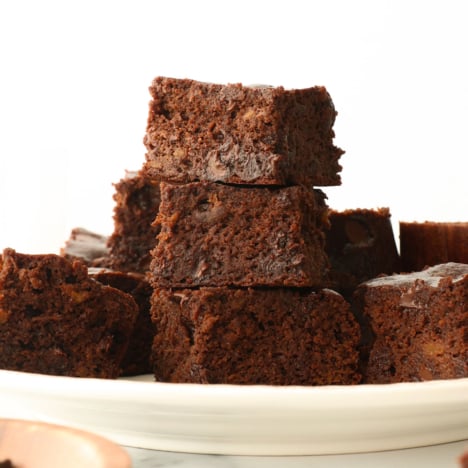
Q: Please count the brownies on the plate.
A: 10